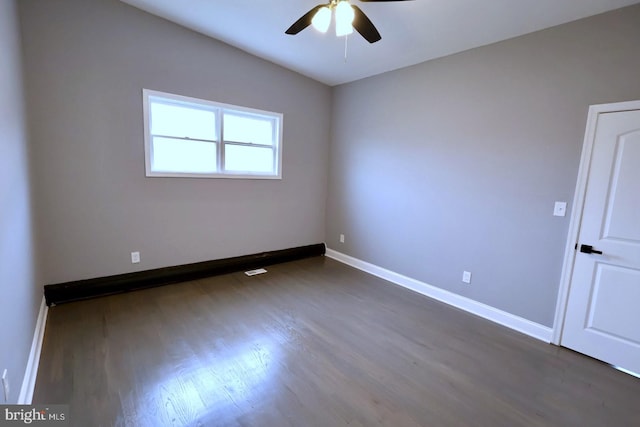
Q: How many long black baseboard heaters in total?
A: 1